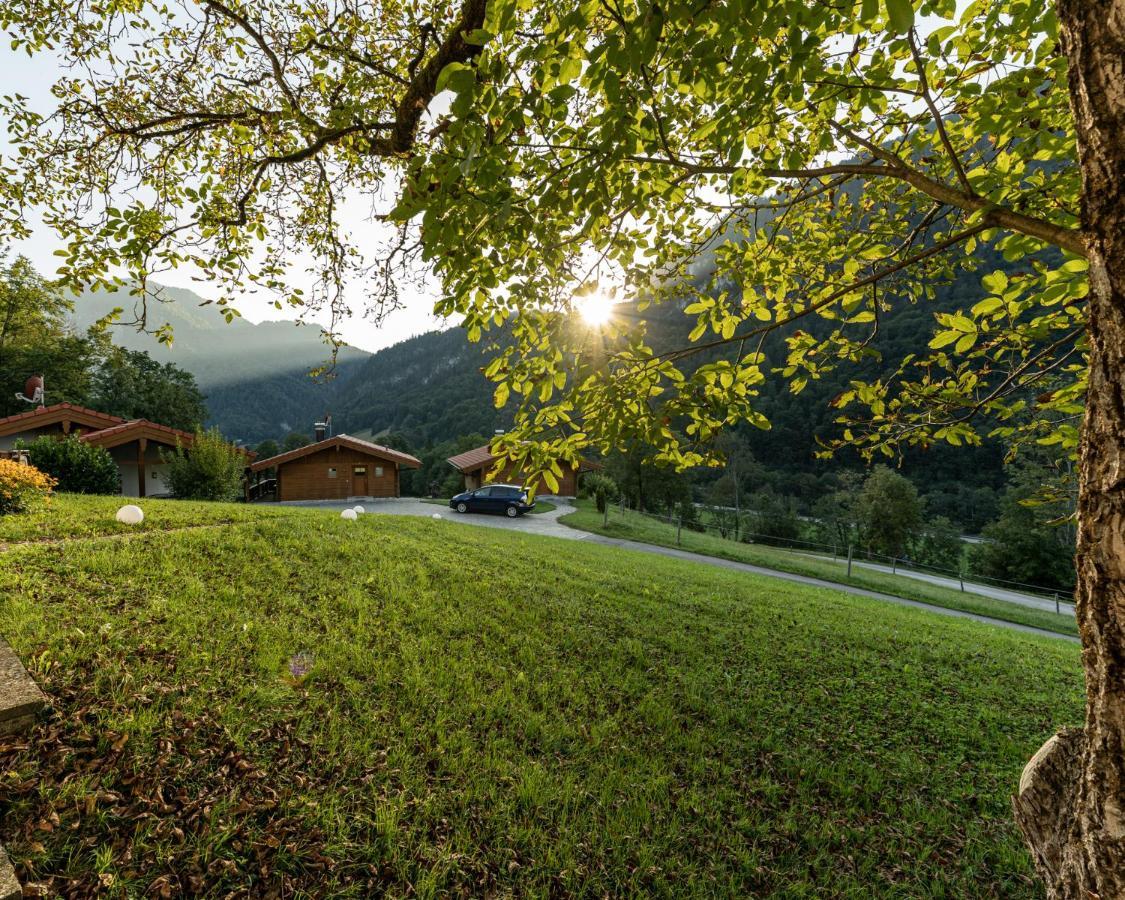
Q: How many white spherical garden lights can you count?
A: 4